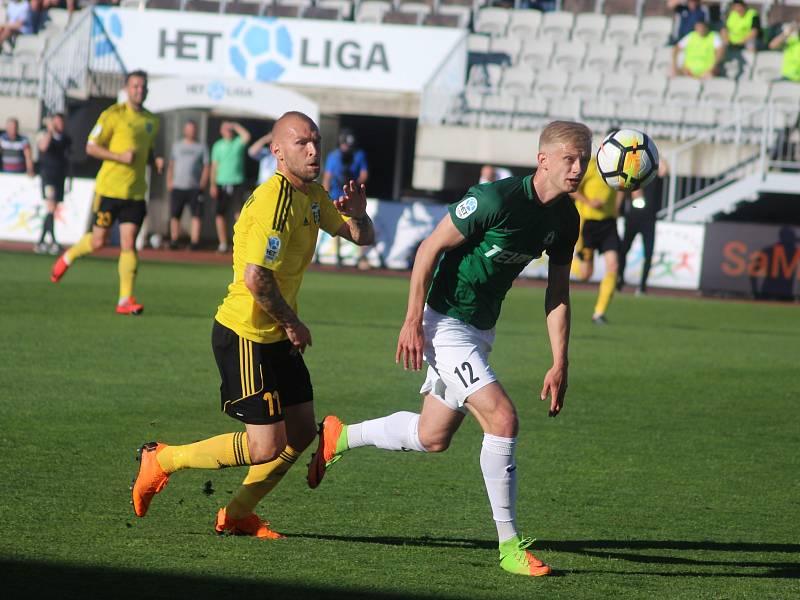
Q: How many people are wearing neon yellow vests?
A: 3